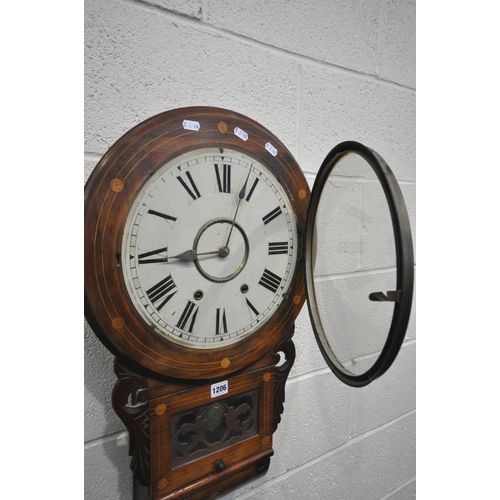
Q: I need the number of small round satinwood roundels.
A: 10